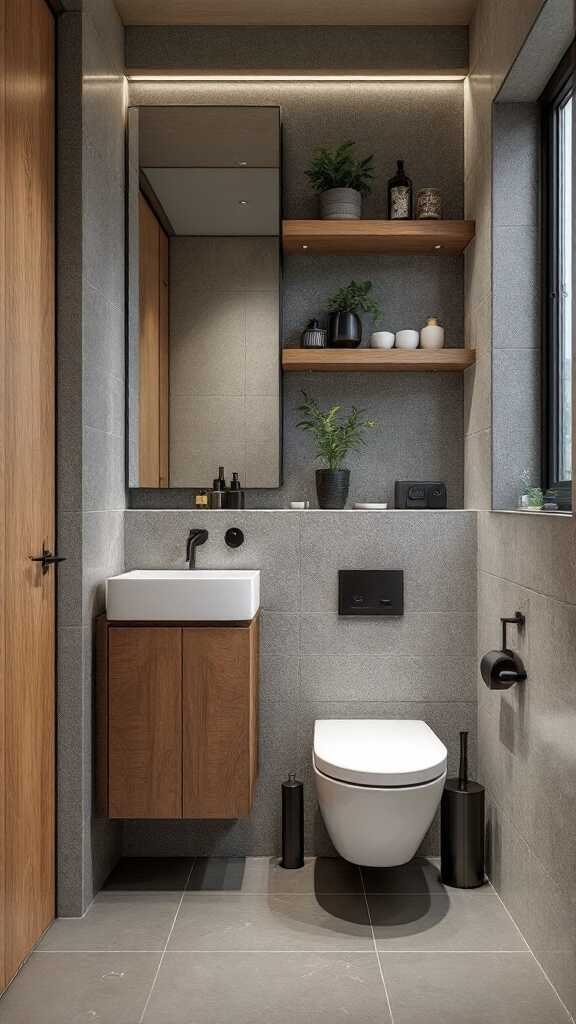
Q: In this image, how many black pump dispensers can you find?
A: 2